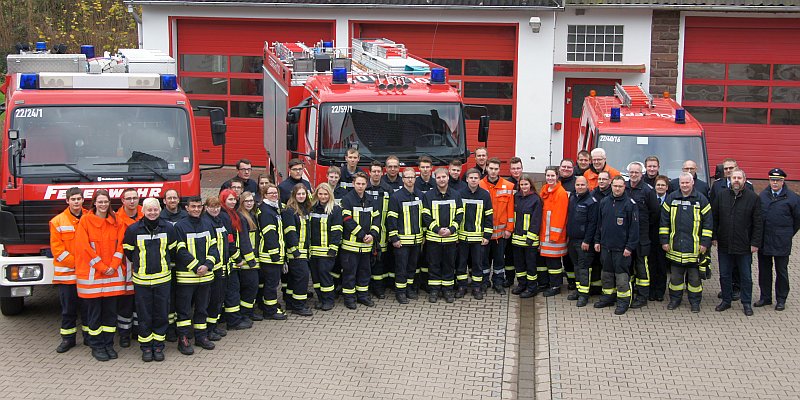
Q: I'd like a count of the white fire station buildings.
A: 1